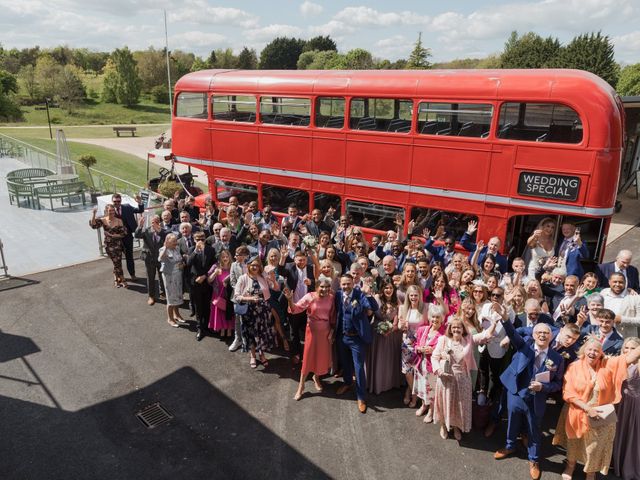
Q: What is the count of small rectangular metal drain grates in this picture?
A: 1